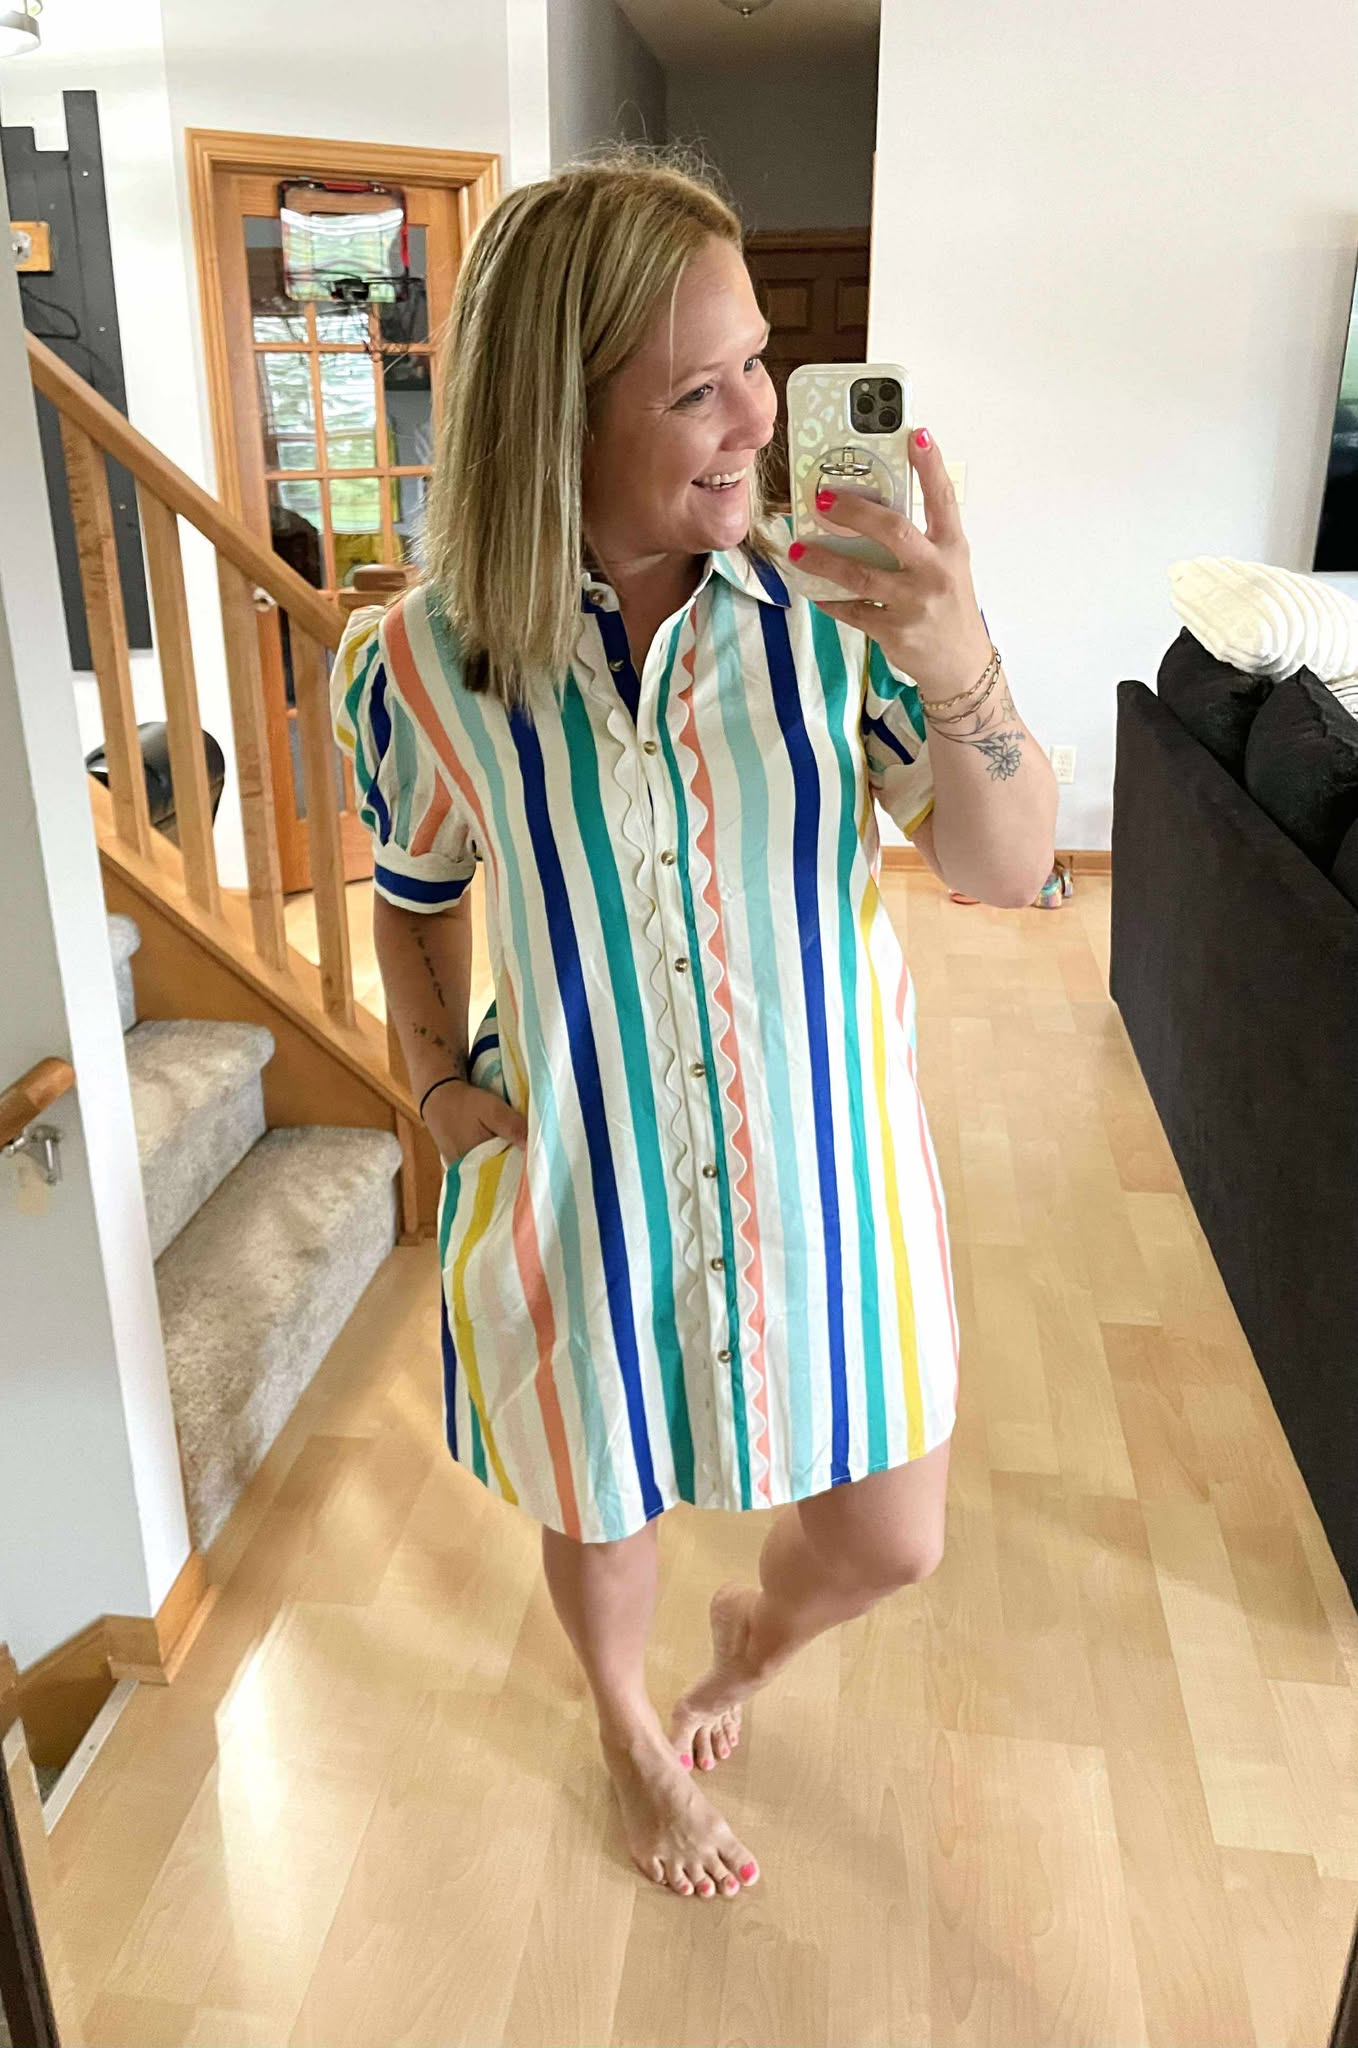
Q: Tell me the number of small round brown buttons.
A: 9